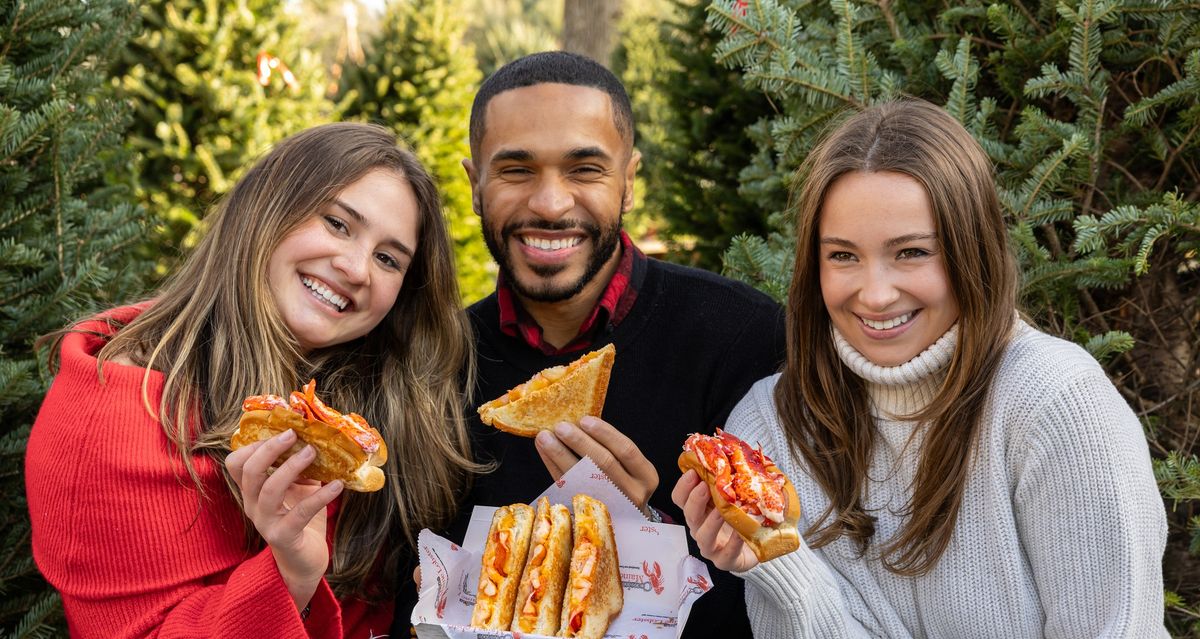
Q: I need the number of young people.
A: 3